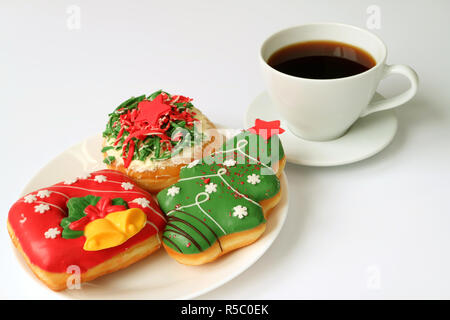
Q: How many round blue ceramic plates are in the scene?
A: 0